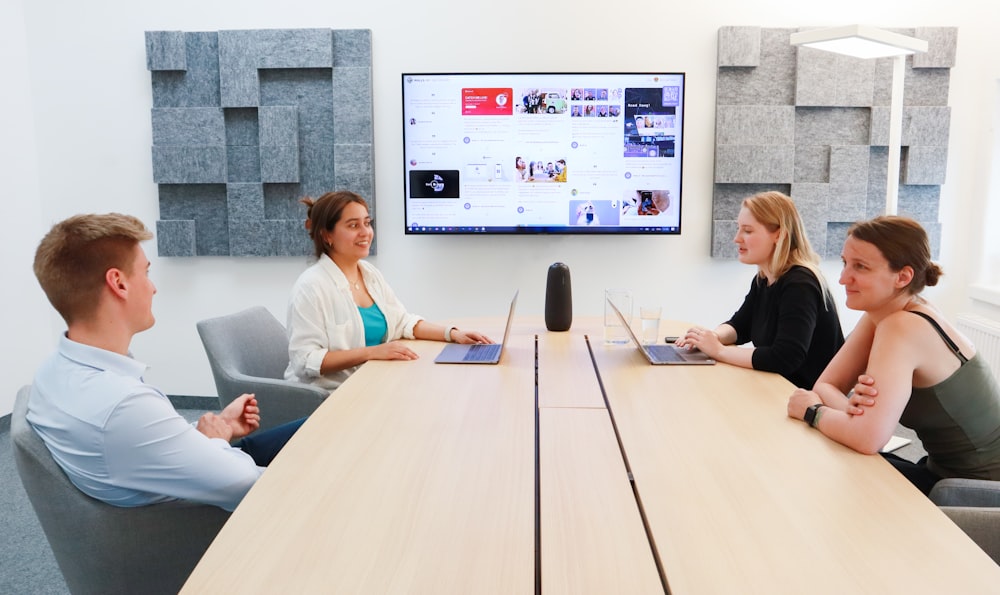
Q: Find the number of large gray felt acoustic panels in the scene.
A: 2